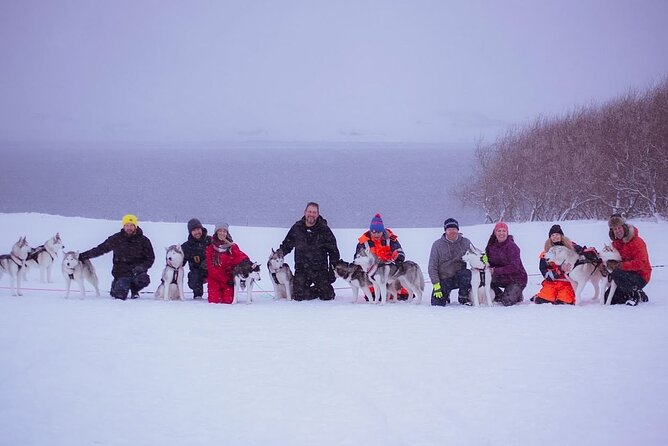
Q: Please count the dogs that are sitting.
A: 3